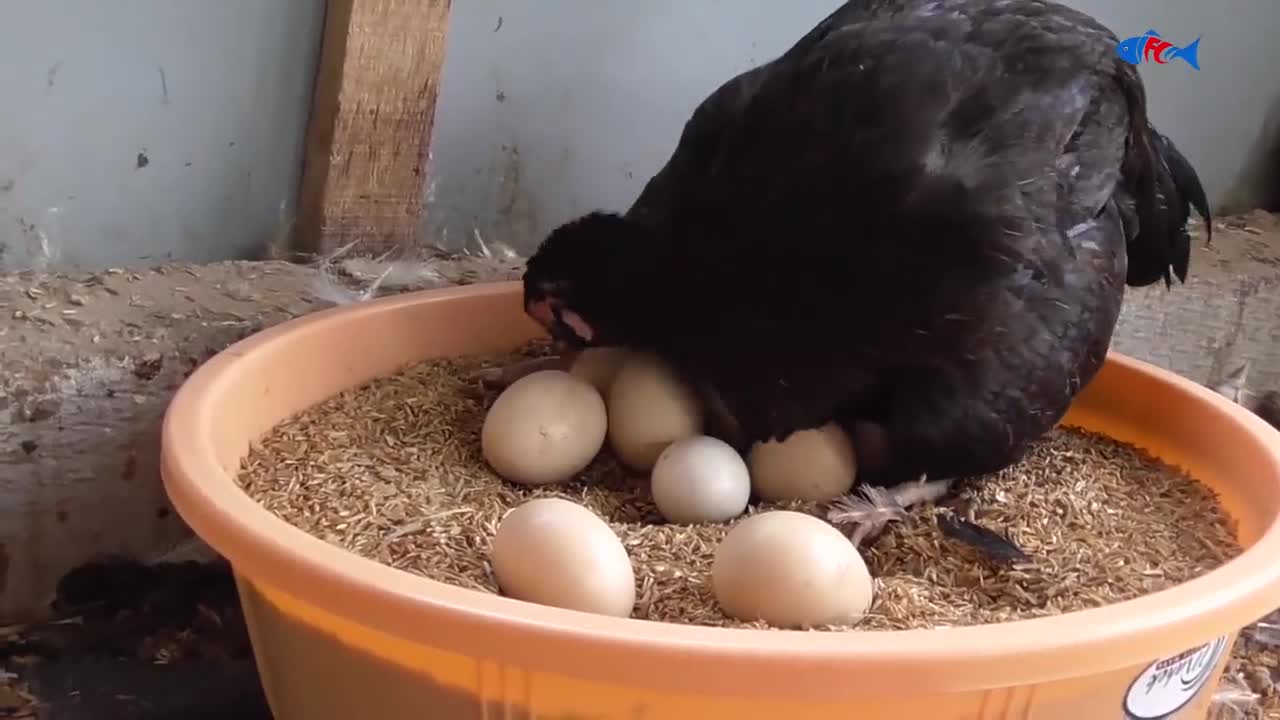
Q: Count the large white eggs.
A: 6